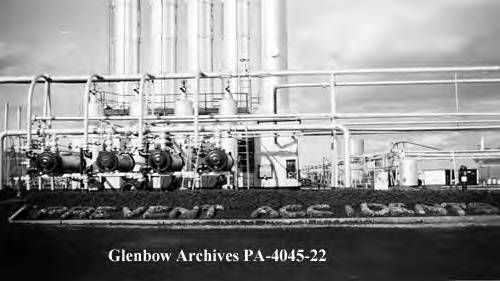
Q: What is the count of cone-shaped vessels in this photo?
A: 4